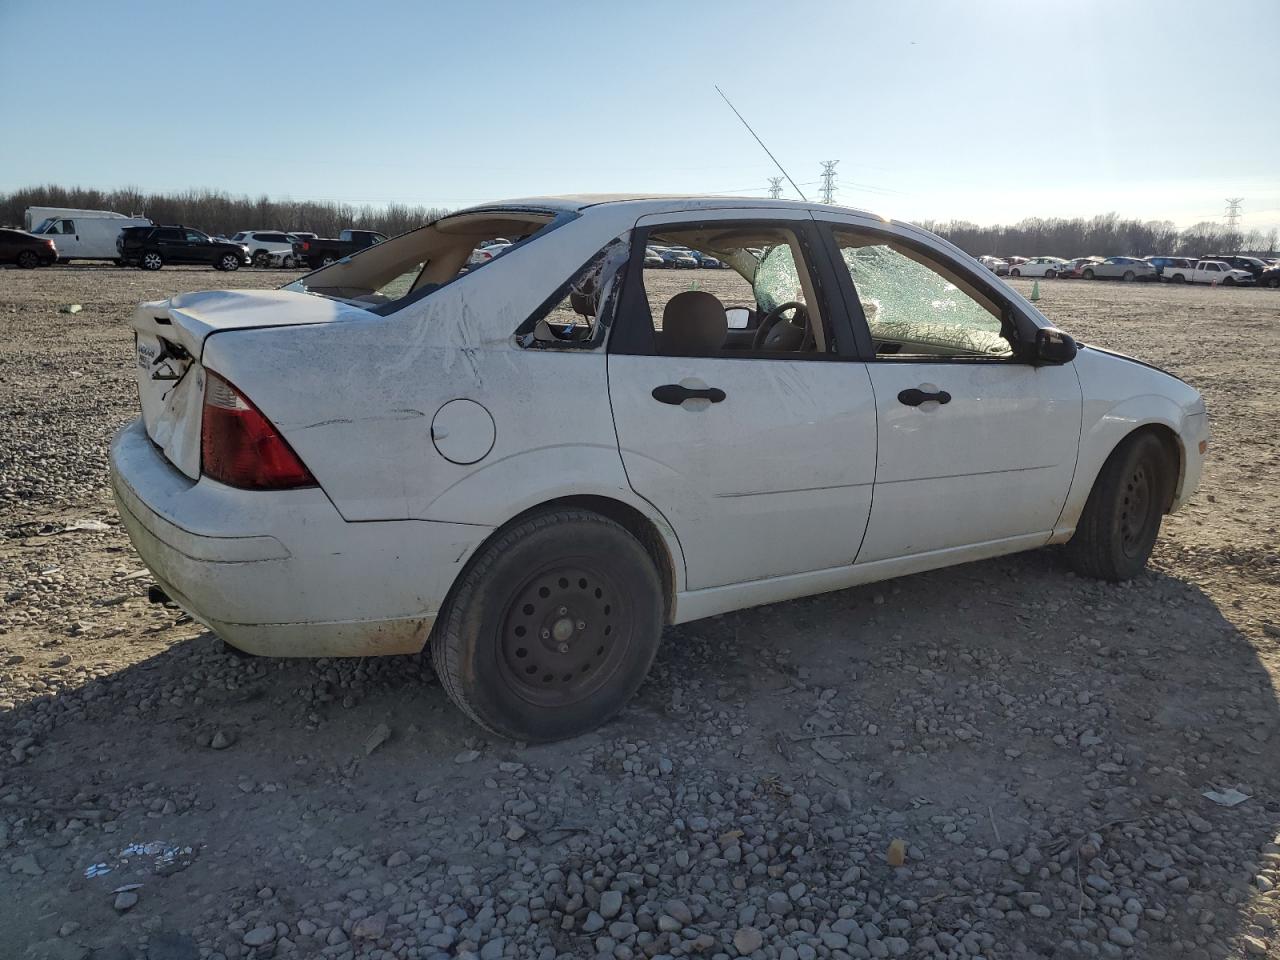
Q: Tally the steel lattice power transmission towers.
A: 3